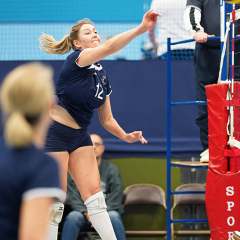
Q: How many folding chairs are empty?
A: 2